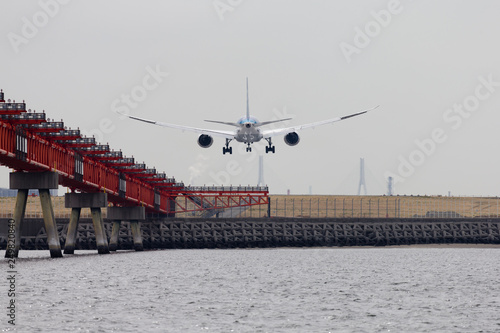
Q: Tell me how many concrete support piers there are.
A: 3